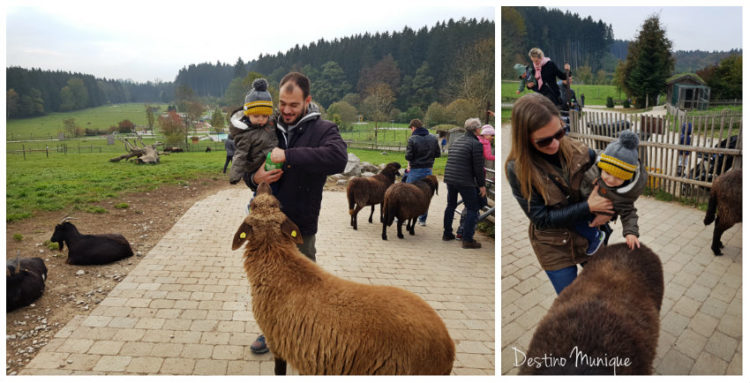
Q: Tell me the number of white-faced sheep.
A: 0